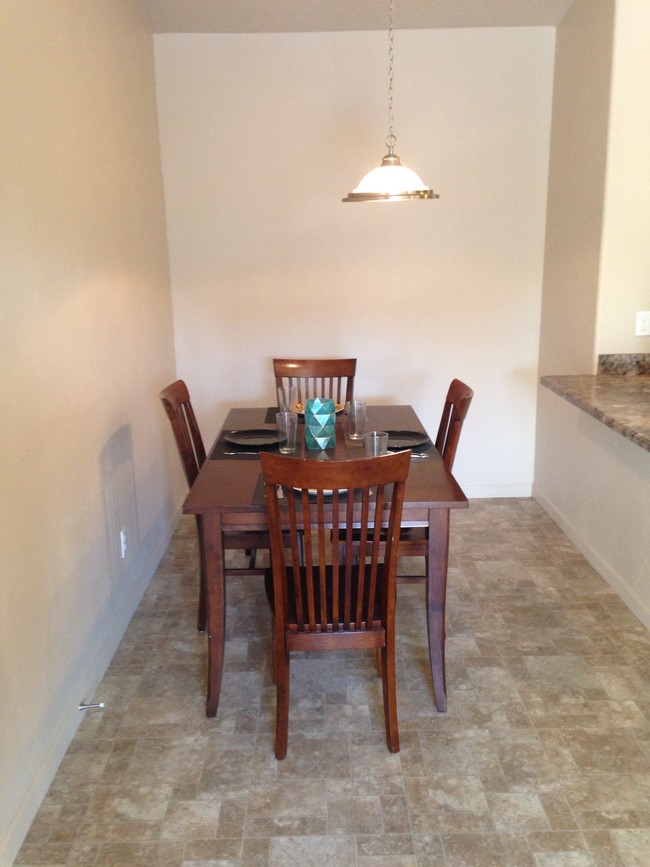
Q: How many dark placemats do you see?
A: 4